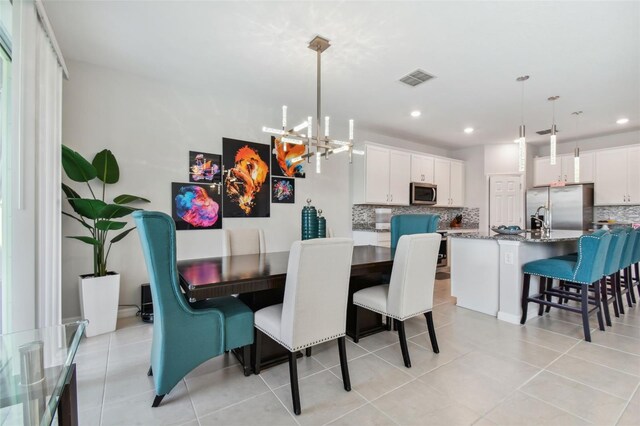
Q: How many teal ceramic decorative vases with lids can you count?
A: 2